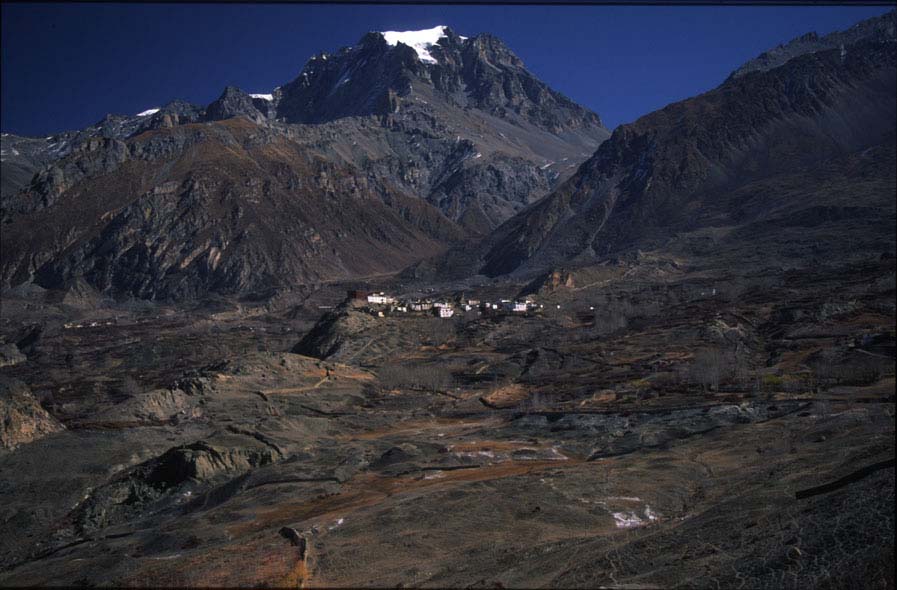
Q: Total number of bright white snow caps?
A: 3